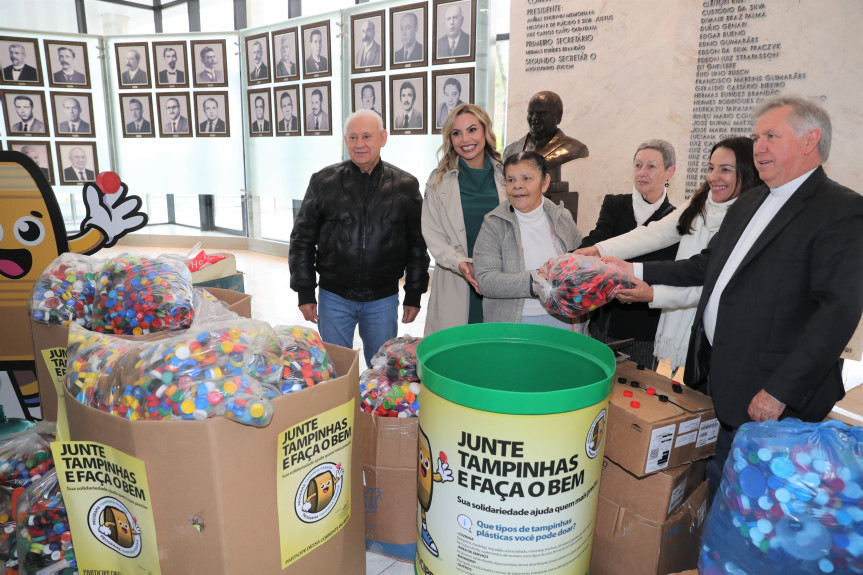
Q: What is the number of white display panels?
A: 4